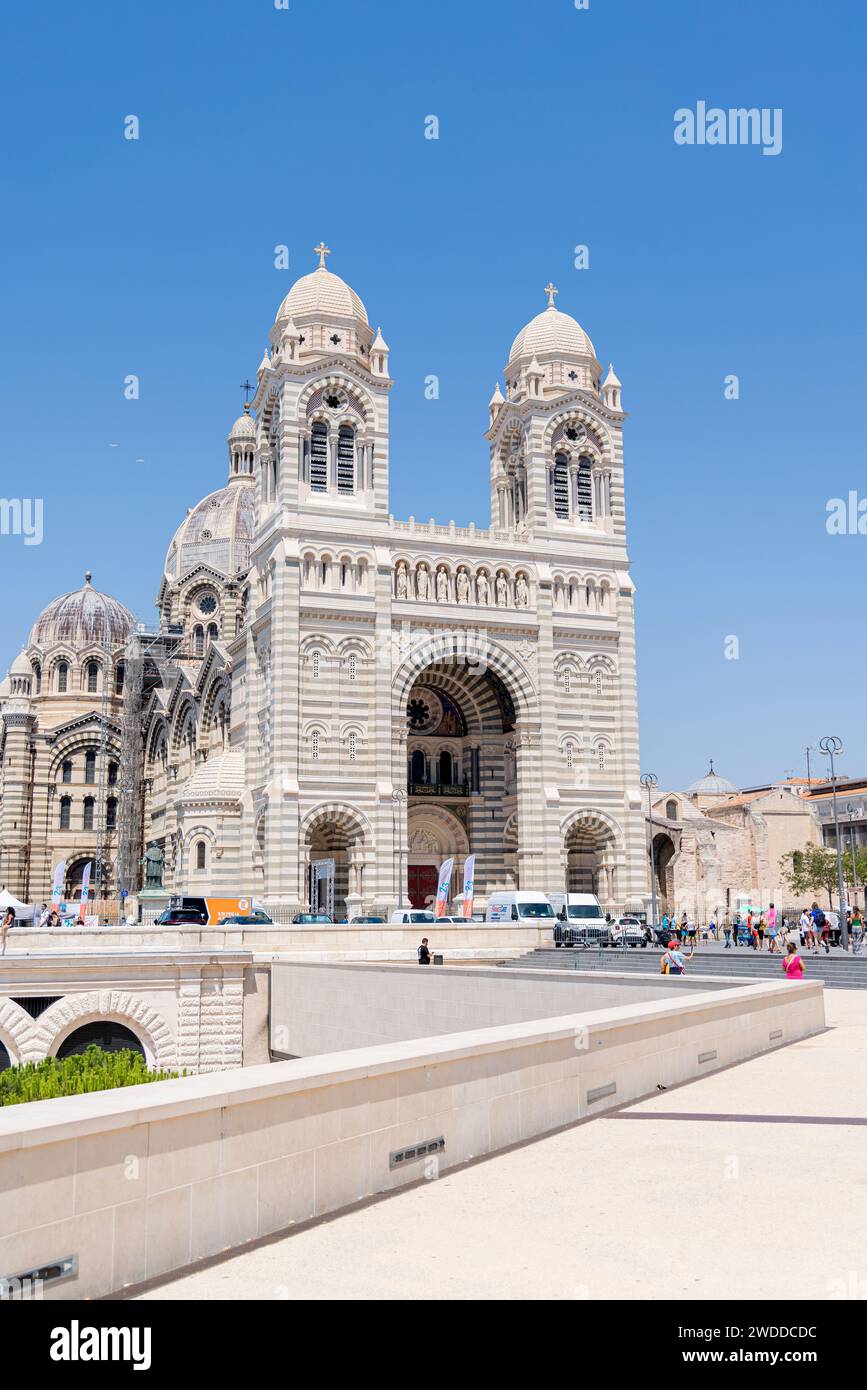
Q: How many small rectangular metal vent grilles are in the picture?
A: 5